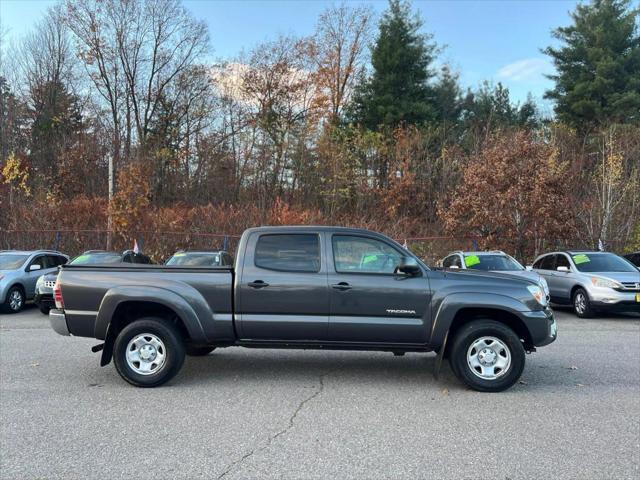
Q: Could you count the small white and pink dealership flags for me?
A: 3